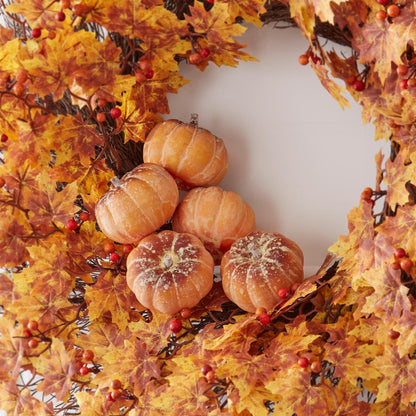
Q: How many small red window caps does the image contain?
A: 0